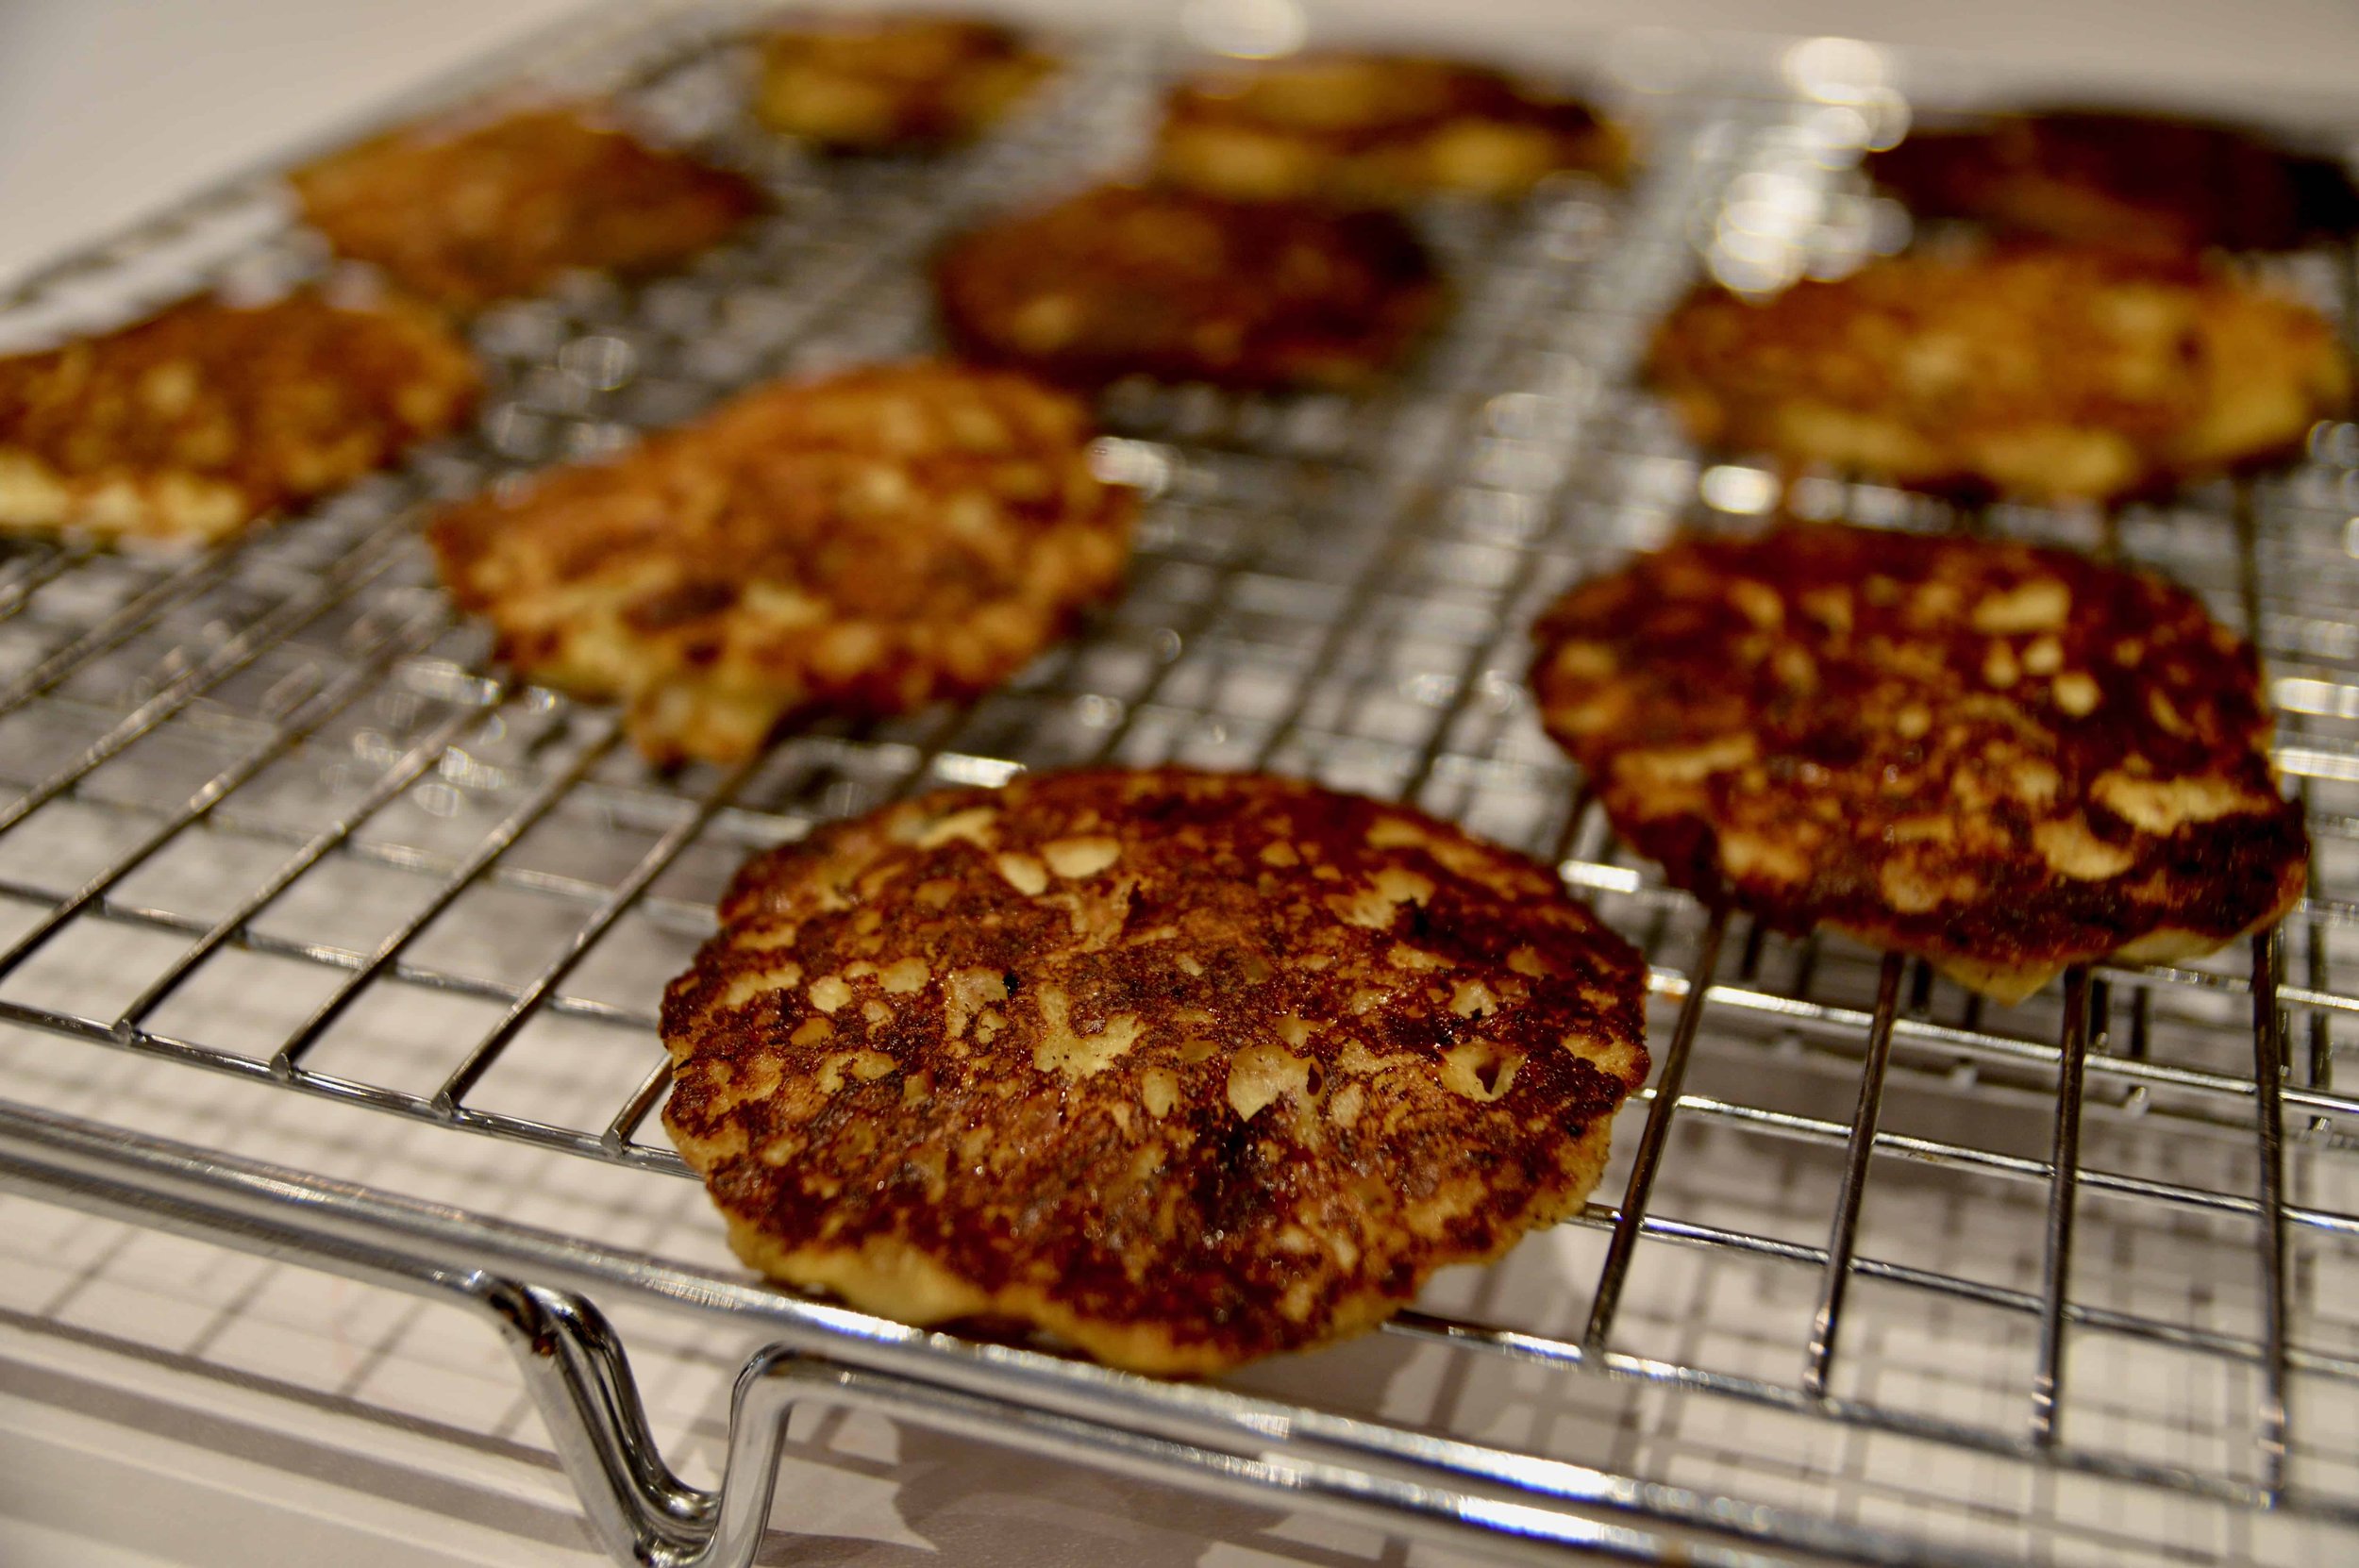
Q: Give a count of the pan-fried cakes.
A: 10